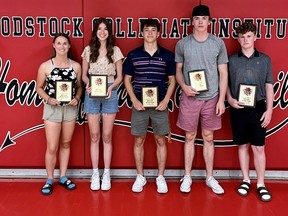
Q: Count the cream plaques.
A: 5